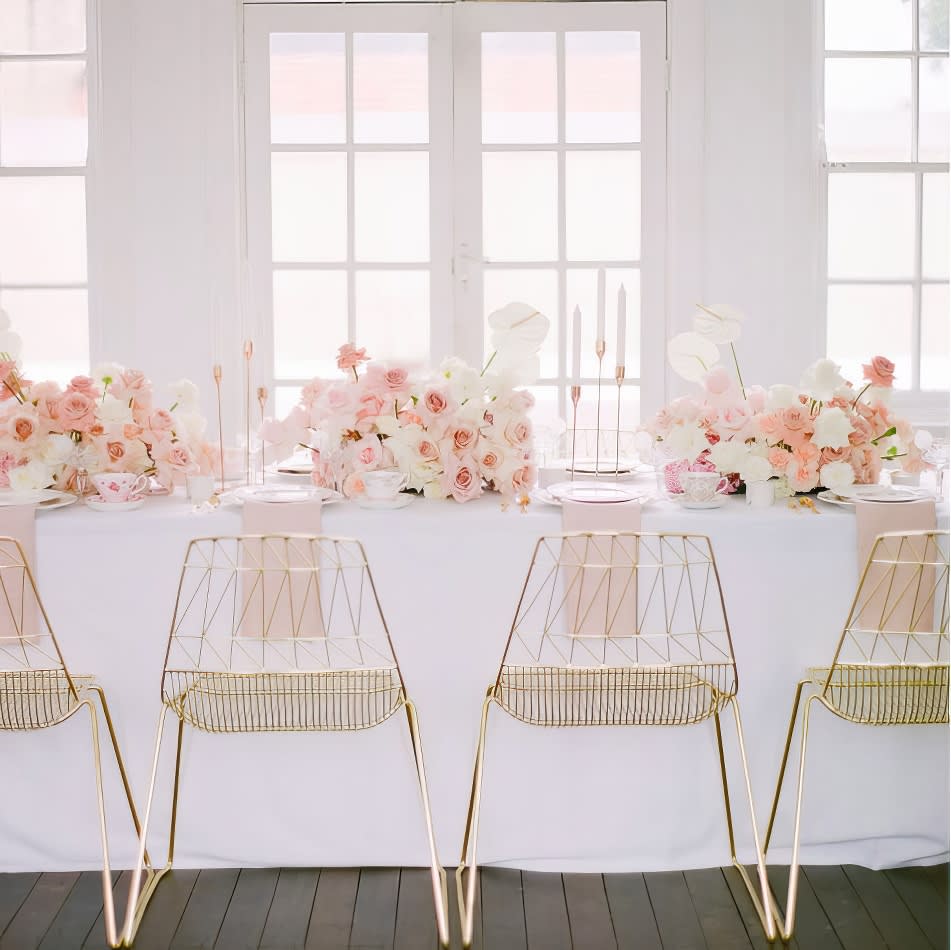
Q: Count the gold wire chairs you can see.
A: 4